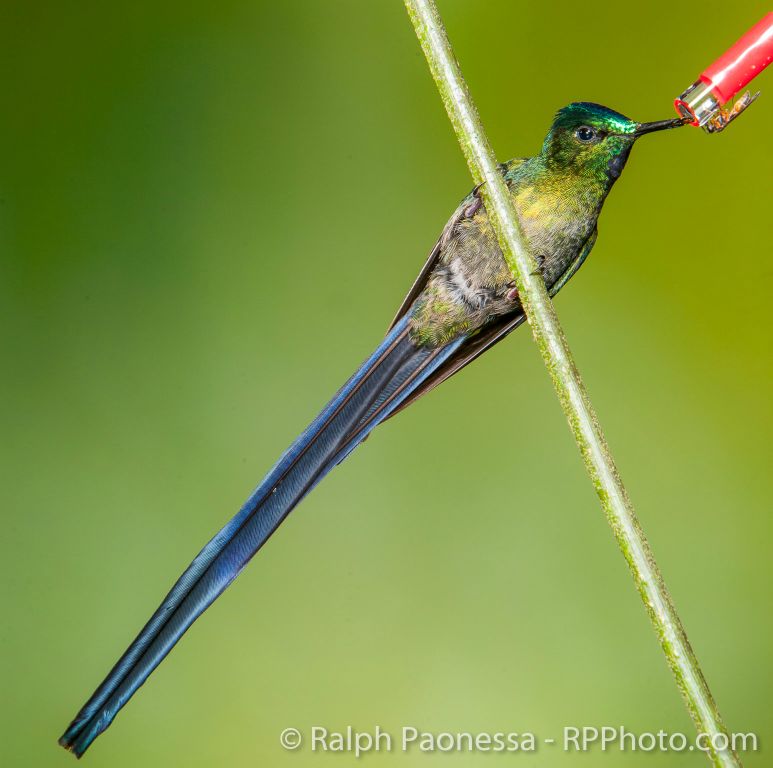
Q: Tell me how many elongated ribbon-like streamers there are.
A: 2